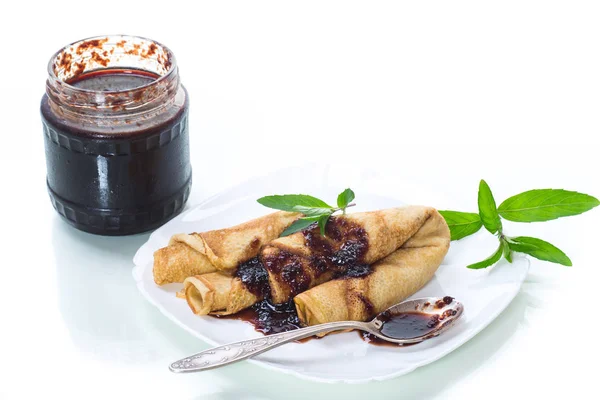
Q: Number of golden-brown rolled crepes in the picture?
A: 3